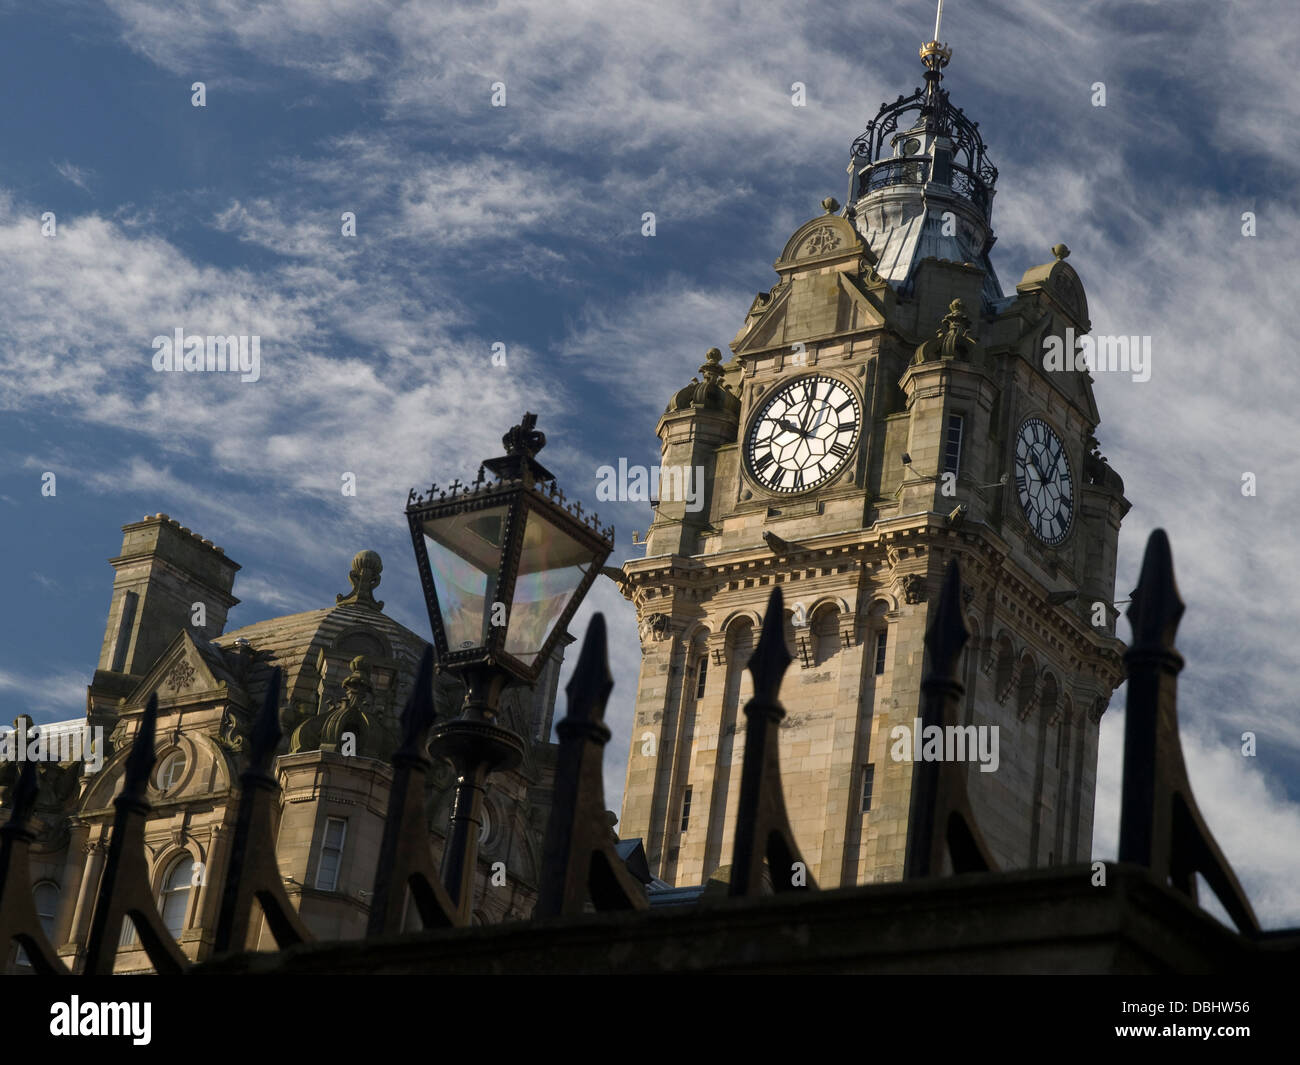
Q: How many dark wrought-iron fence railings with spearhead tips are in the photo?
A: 8